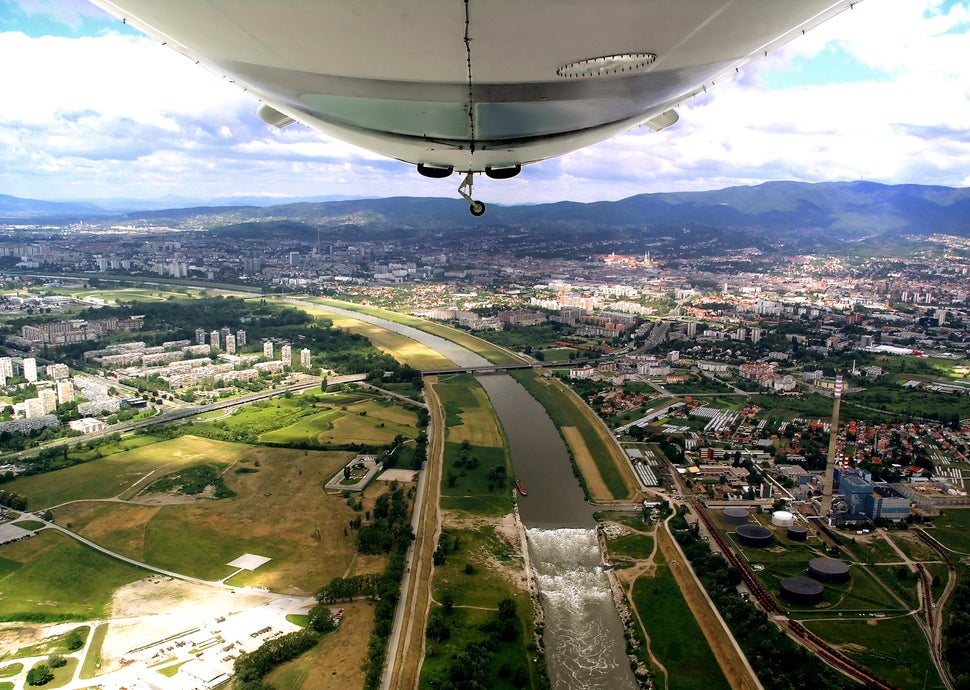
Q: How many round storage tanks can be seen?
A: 6